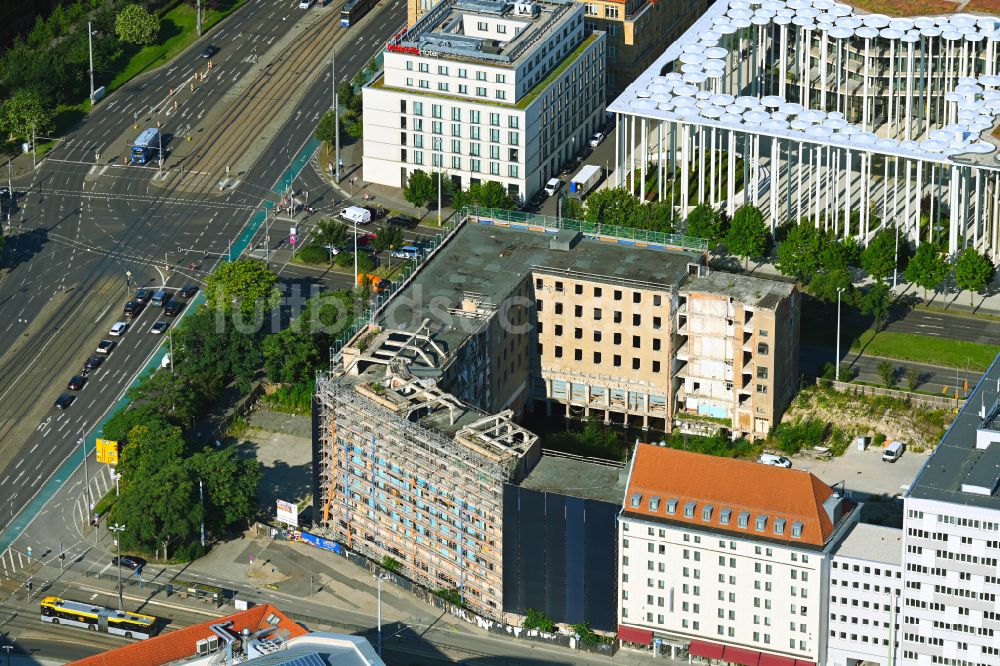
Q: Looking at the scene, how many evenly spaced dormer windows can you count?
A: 10